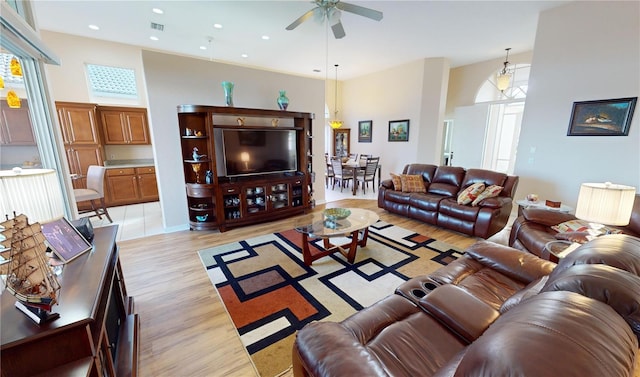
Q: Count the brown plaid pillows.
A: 2